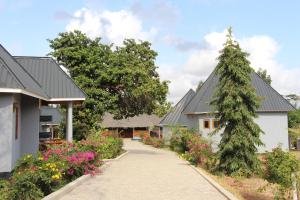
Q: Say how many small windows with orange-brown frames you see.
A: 2